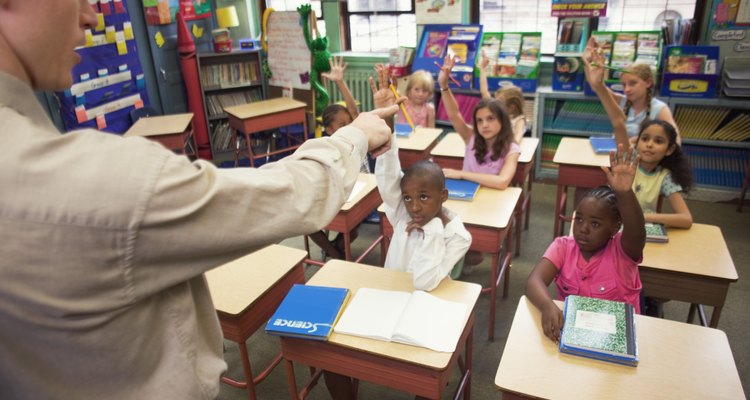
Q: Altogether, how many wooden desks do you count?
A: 11